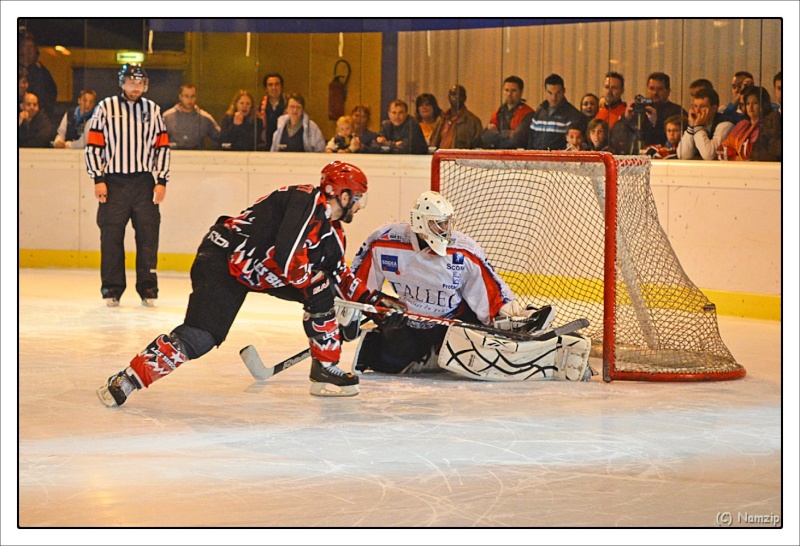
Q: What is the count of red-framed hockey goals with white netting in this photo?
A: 1